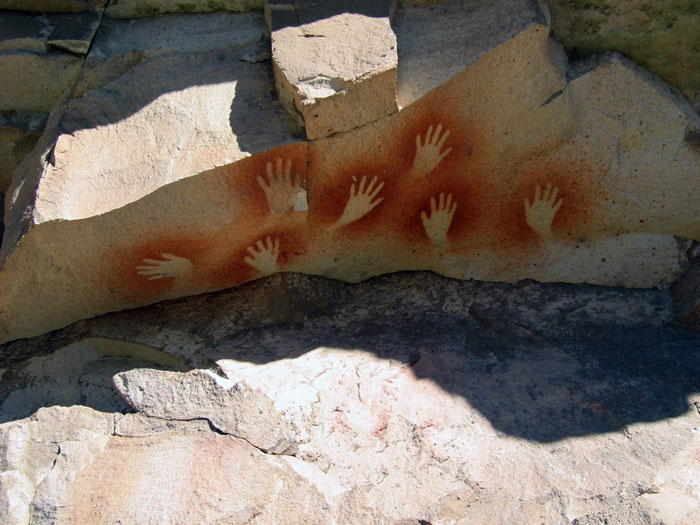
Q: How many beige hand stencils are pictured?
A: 7